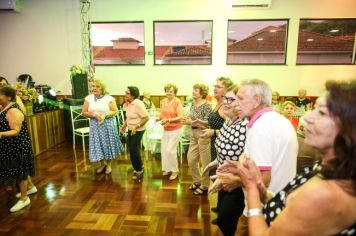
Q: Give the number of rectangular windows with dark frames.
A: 4